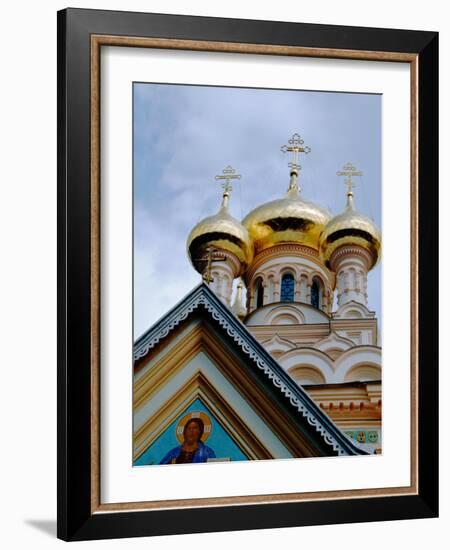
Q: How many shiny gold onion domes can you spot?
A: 3